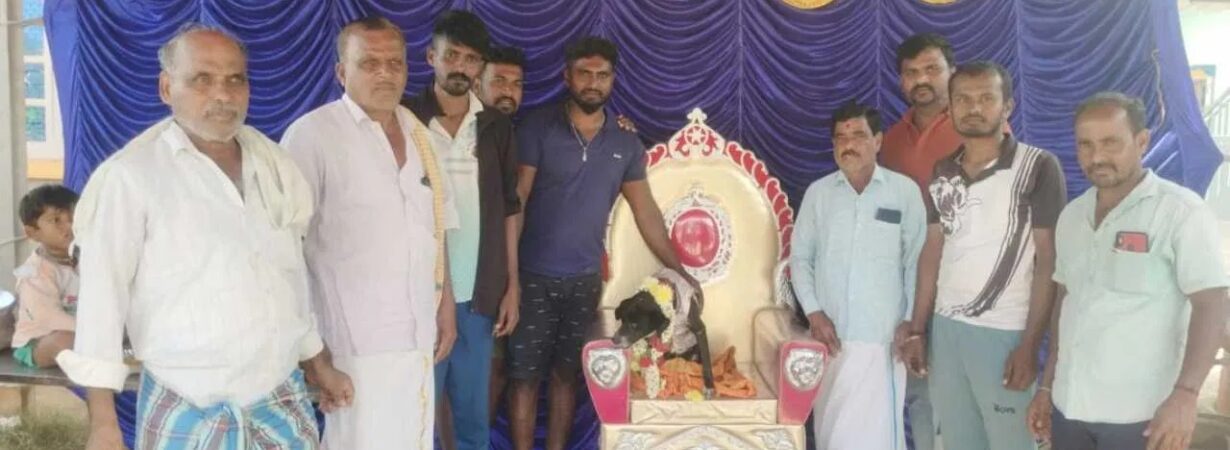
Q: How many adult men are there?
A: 9